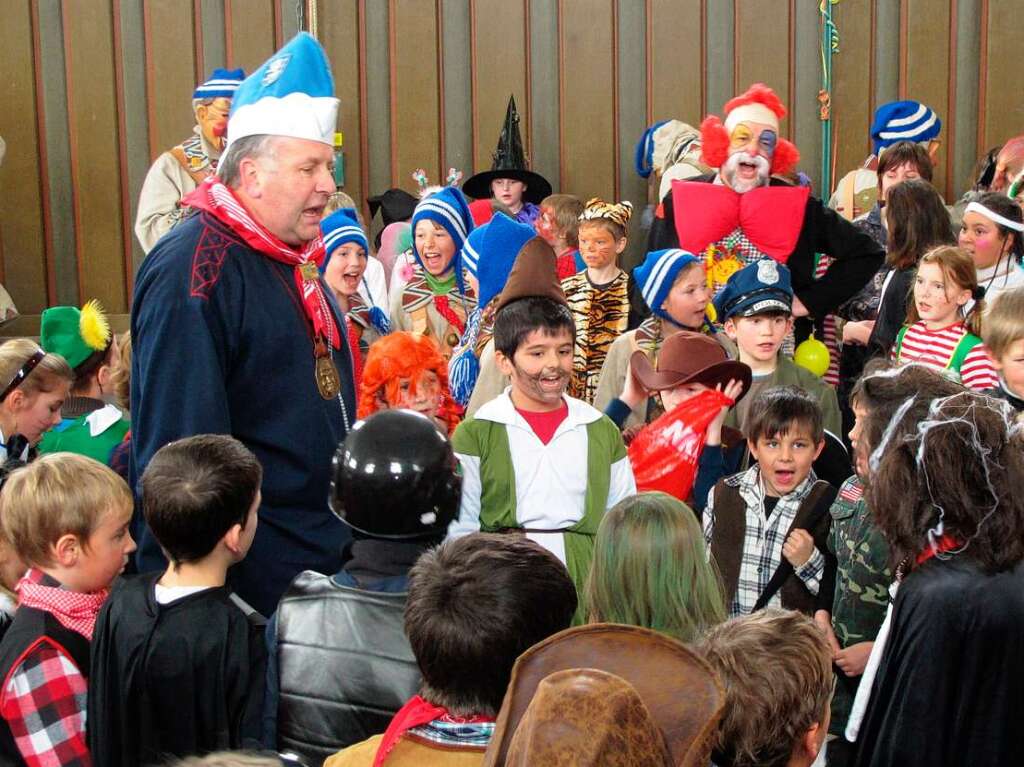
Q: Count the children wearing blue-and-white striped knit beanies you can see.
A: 4